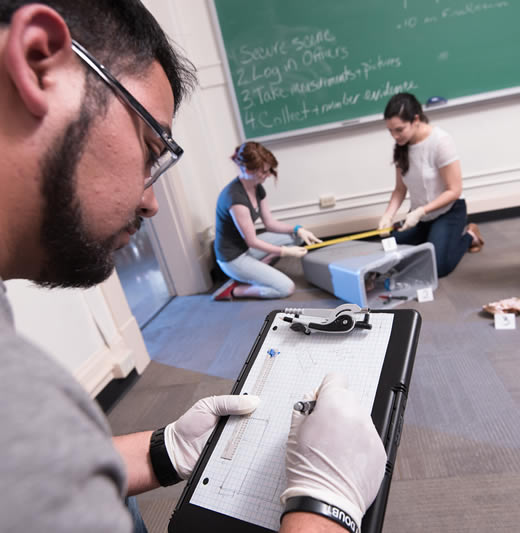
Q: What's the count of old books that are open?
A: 0